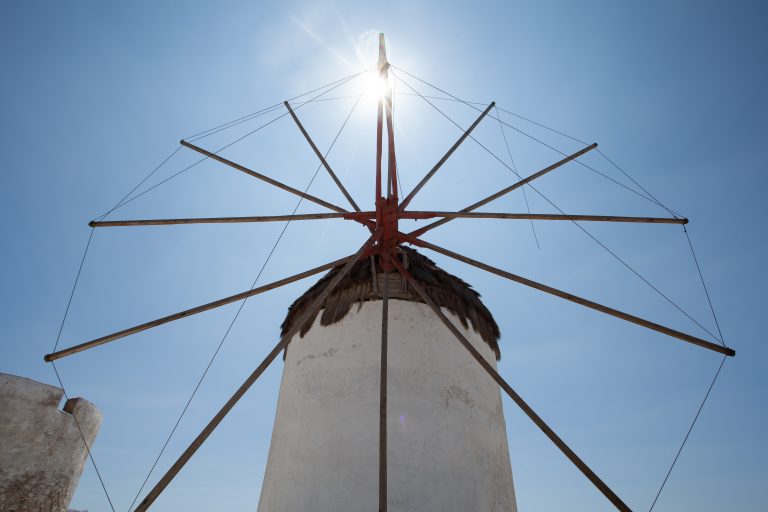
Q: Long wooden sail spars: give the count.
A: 12